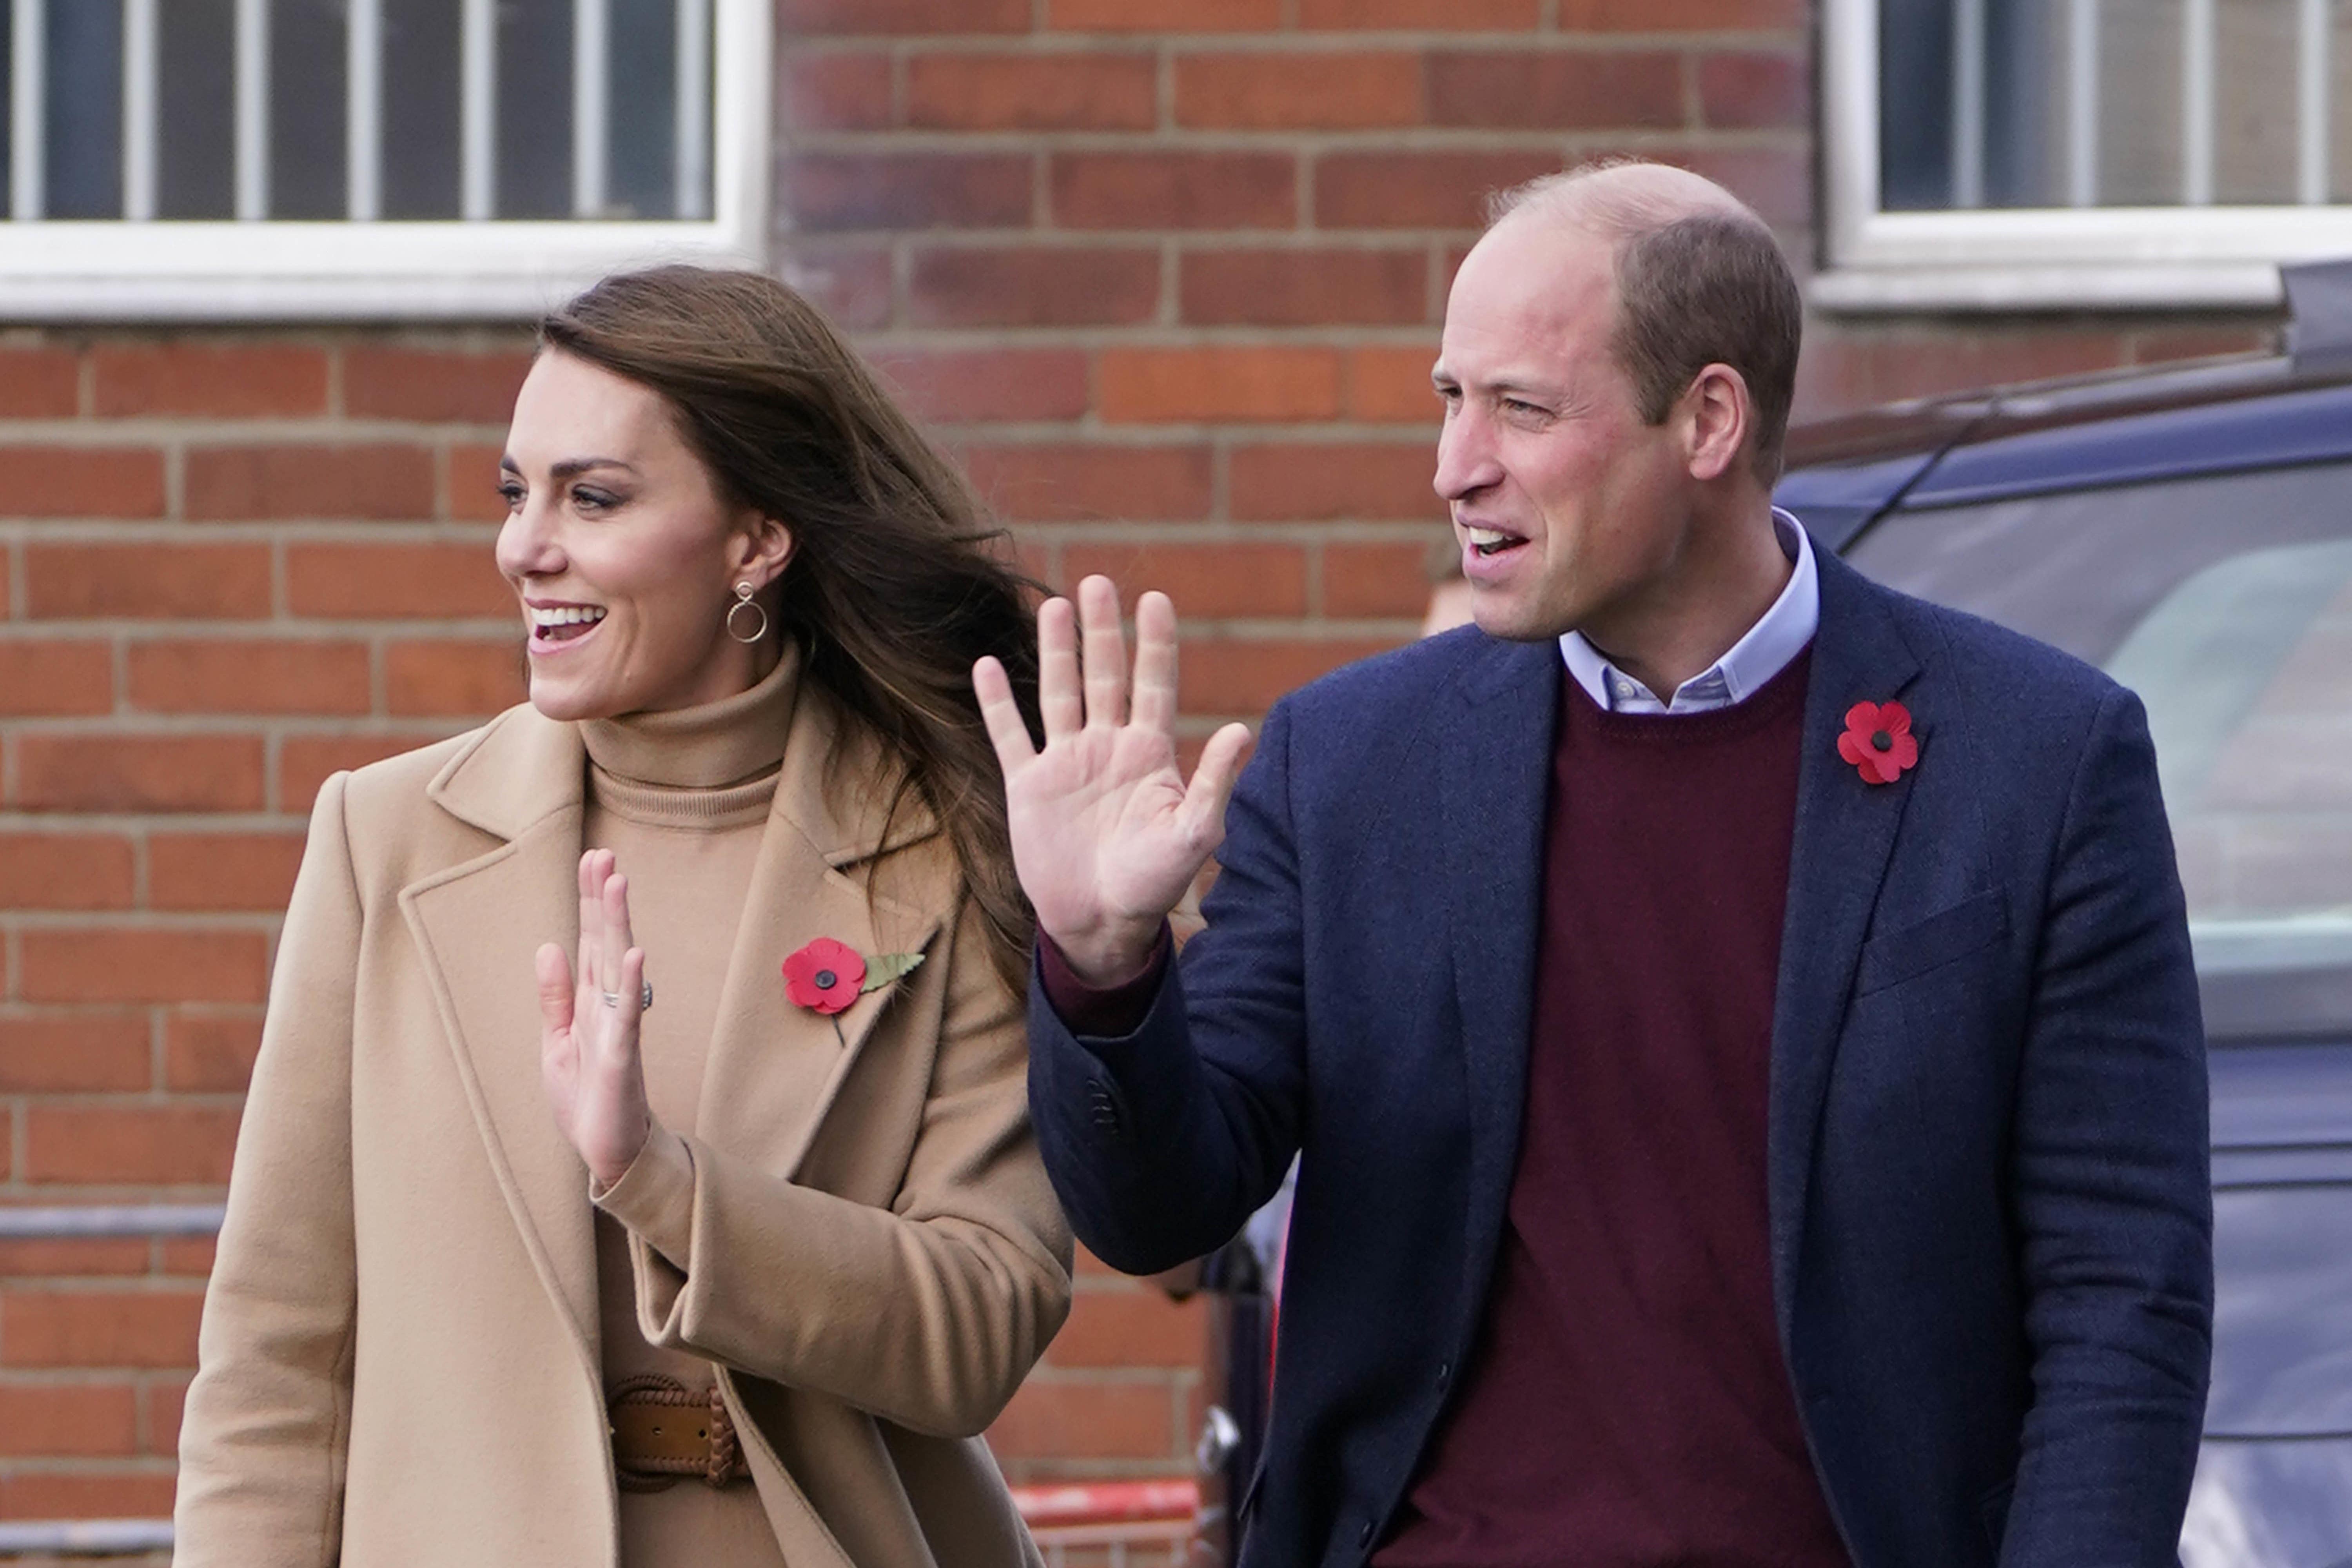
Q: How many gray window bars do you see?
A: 11